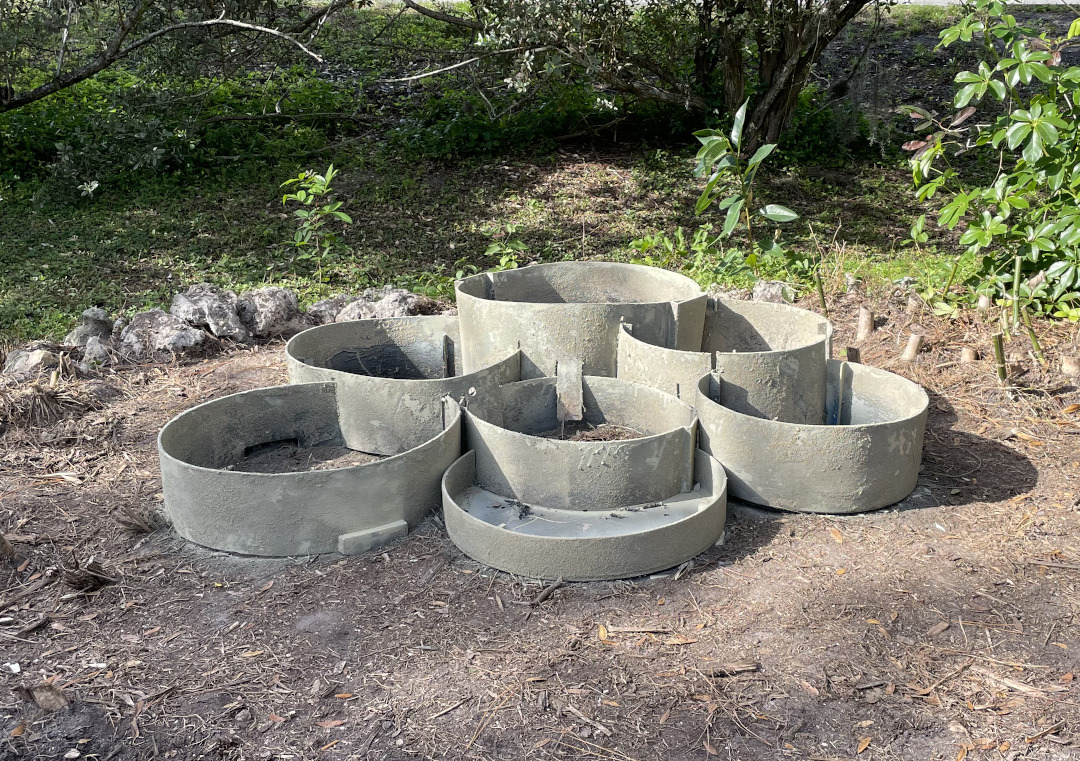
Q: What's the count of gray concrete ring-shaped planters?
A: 7